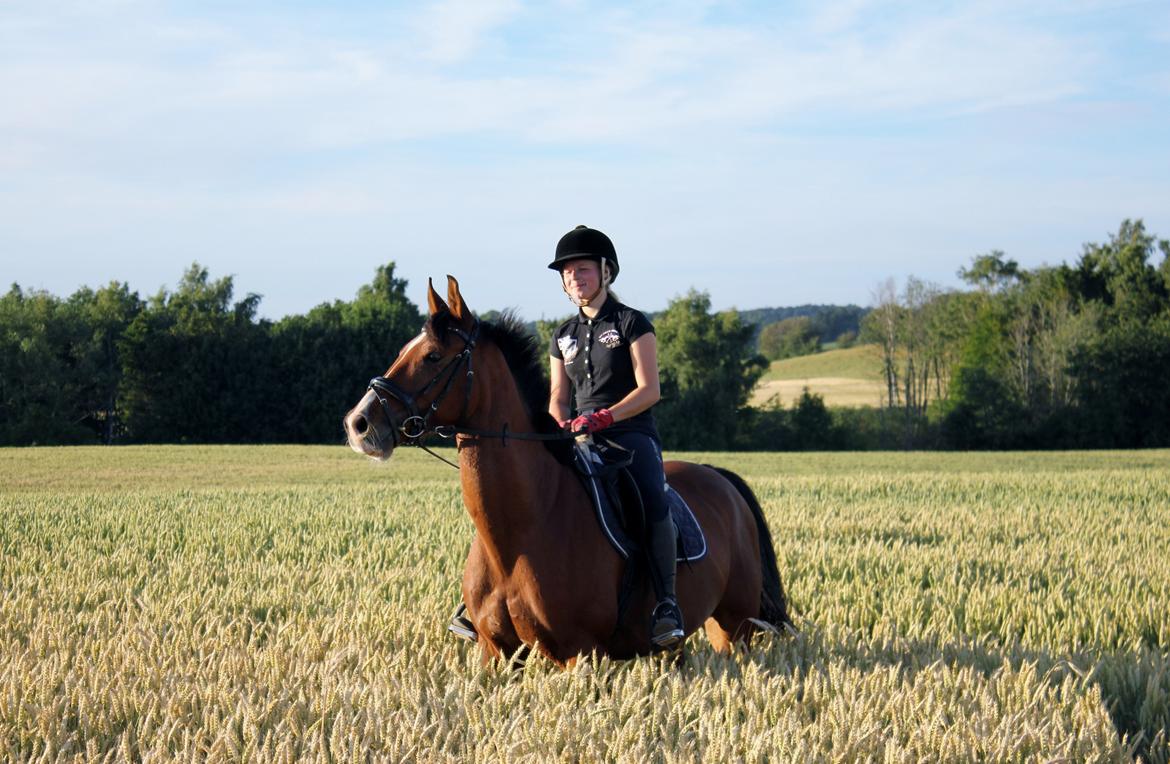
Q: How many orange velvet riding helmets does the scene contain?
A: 0